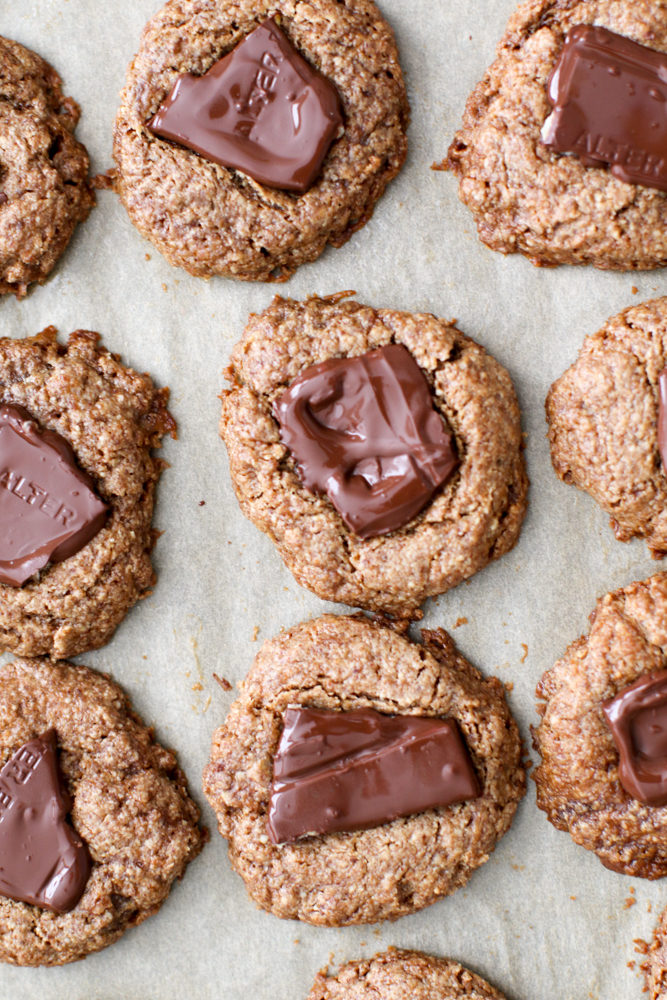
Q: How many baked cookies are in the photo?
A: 11